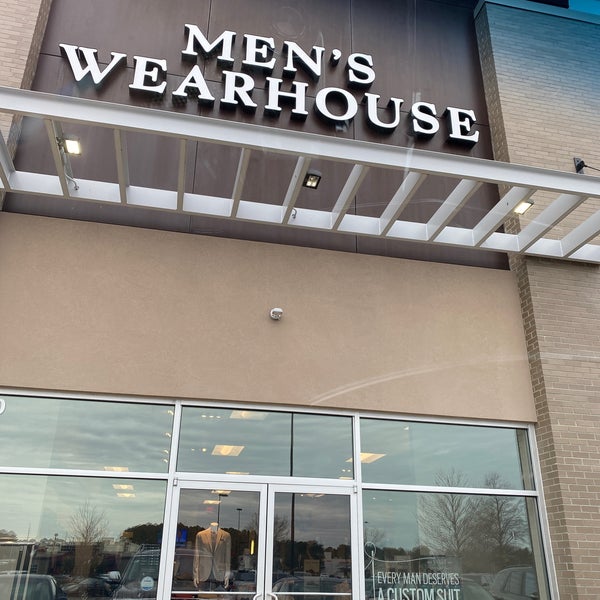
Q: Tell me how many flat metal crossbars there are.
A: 12